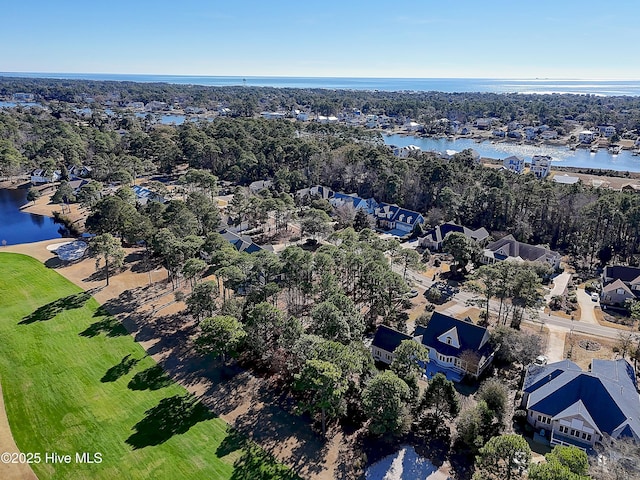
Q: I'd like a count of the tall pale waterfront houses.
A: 2